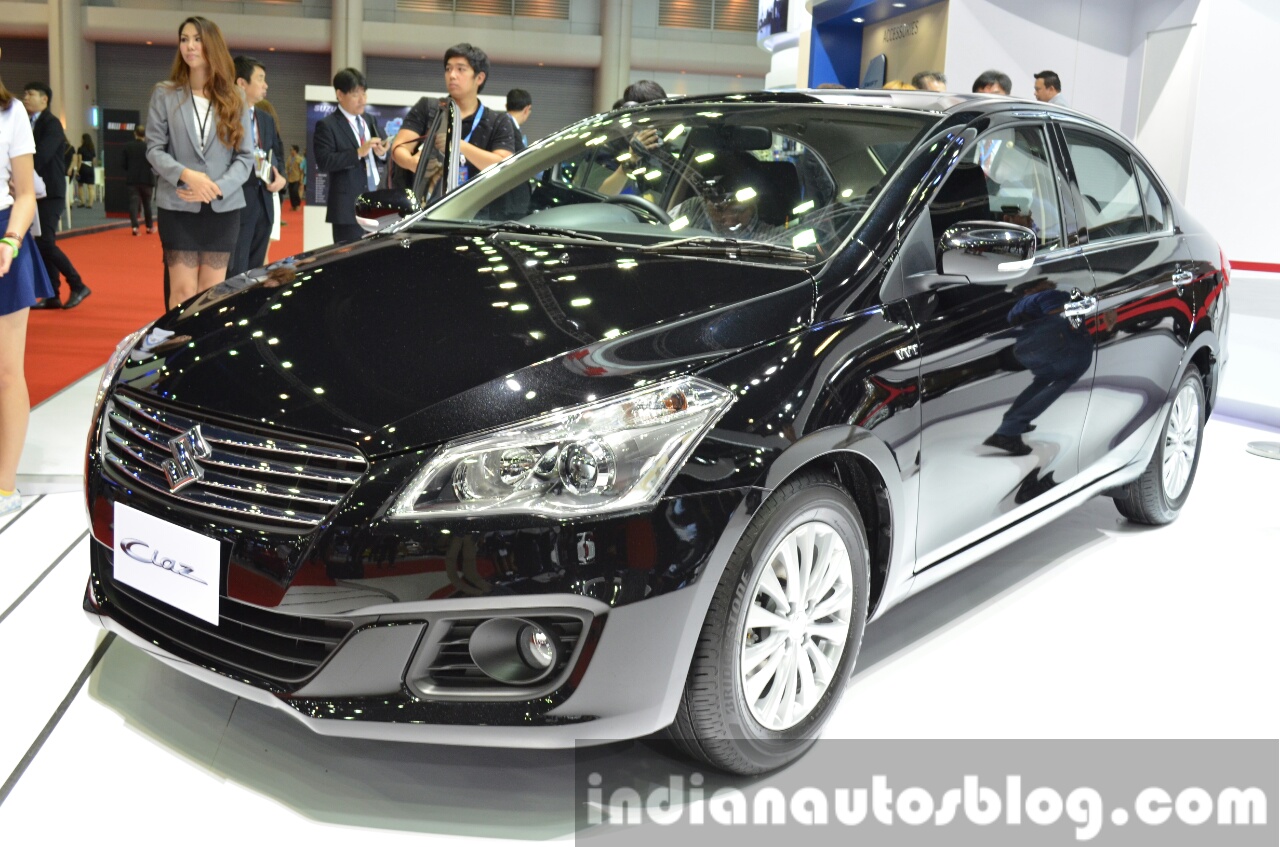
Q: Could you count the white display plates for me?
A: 1